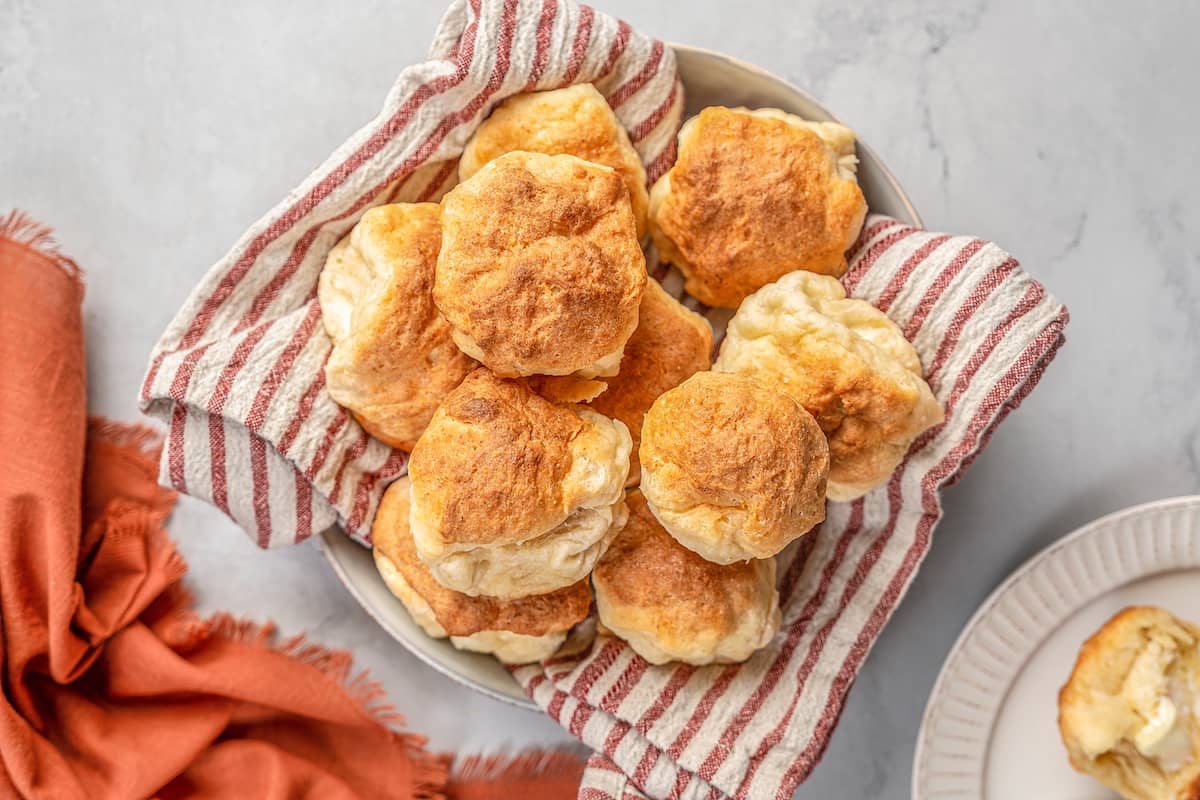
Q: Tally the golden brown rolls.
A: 11